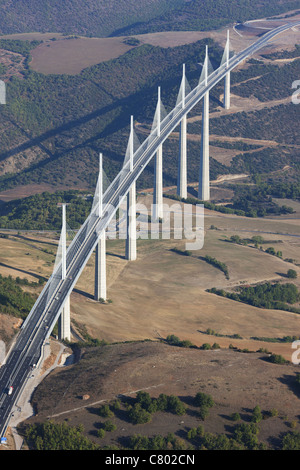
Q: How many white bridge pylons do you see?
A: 7